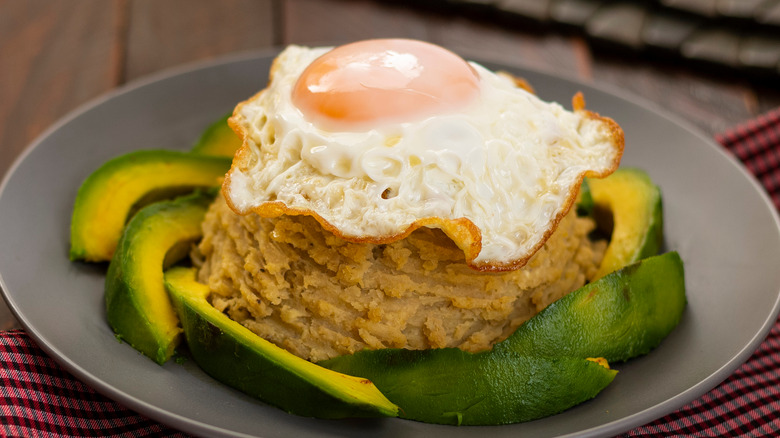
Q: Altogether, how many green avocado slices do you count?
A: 7